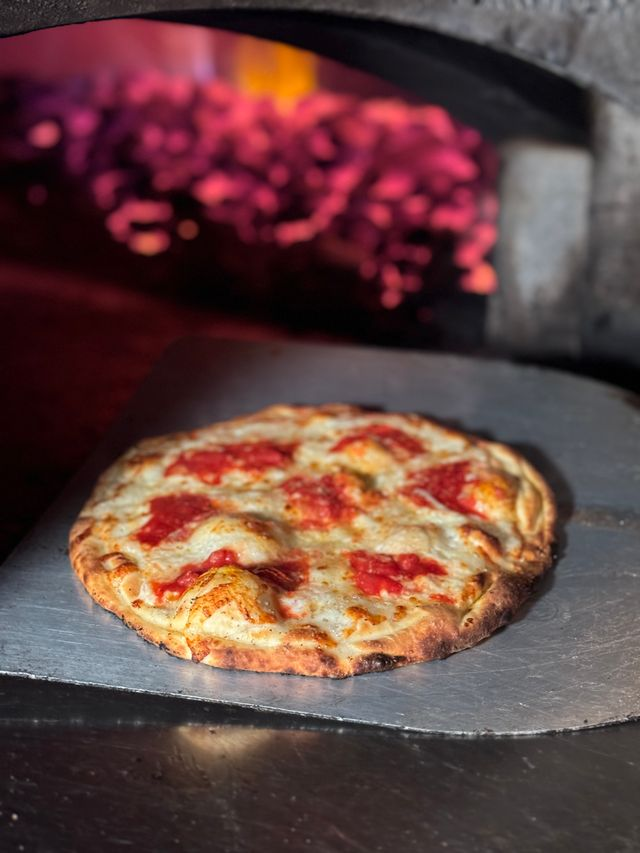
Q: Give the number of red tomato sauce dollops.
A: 7